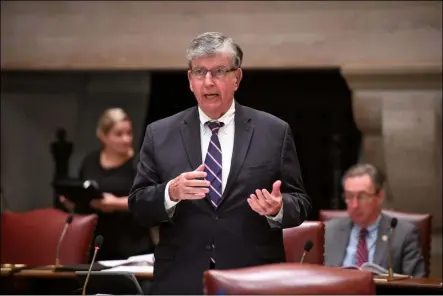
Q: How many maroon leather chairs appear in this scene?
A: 4